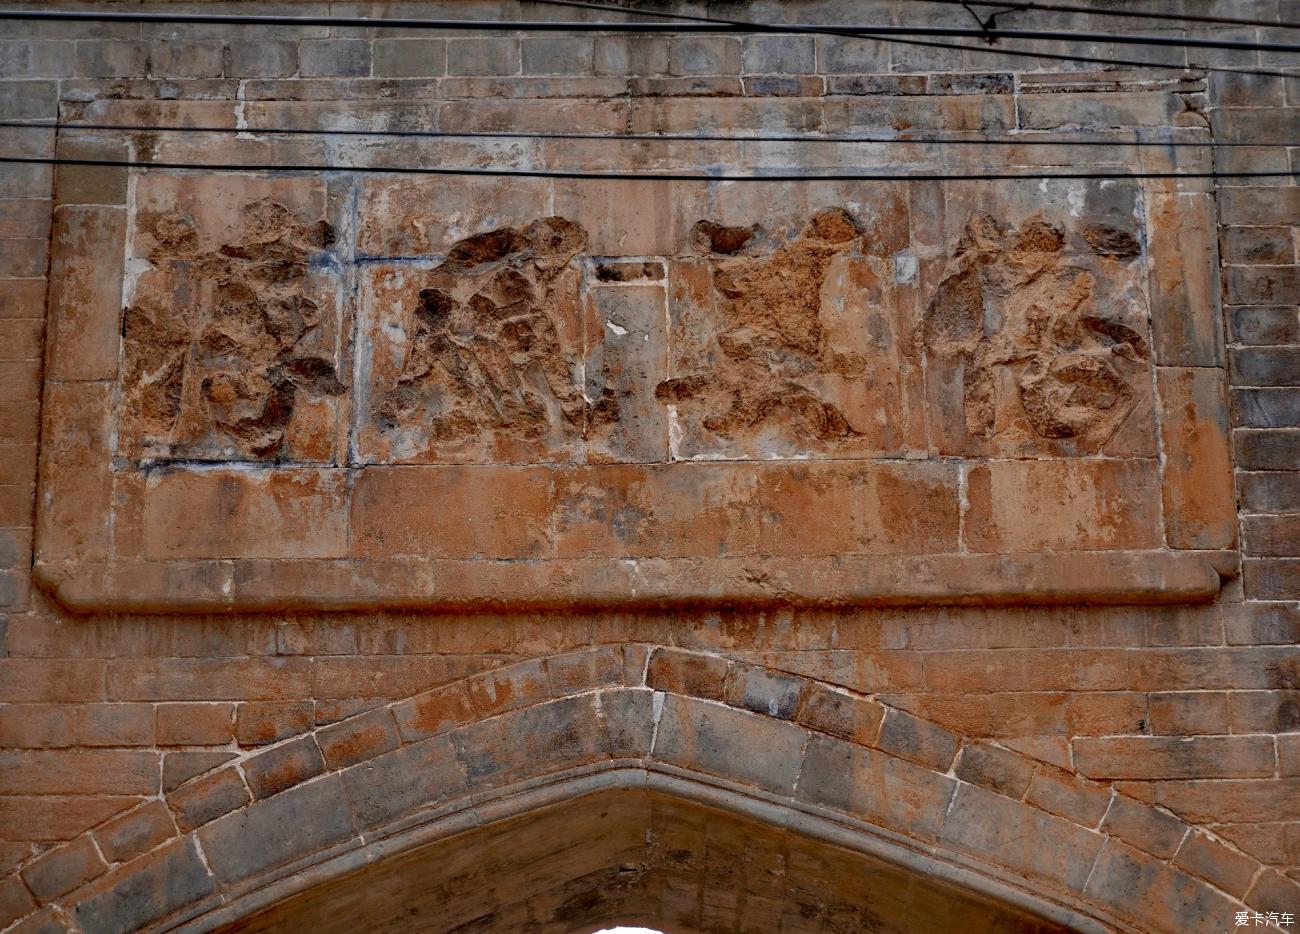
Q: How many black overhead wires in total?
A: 5